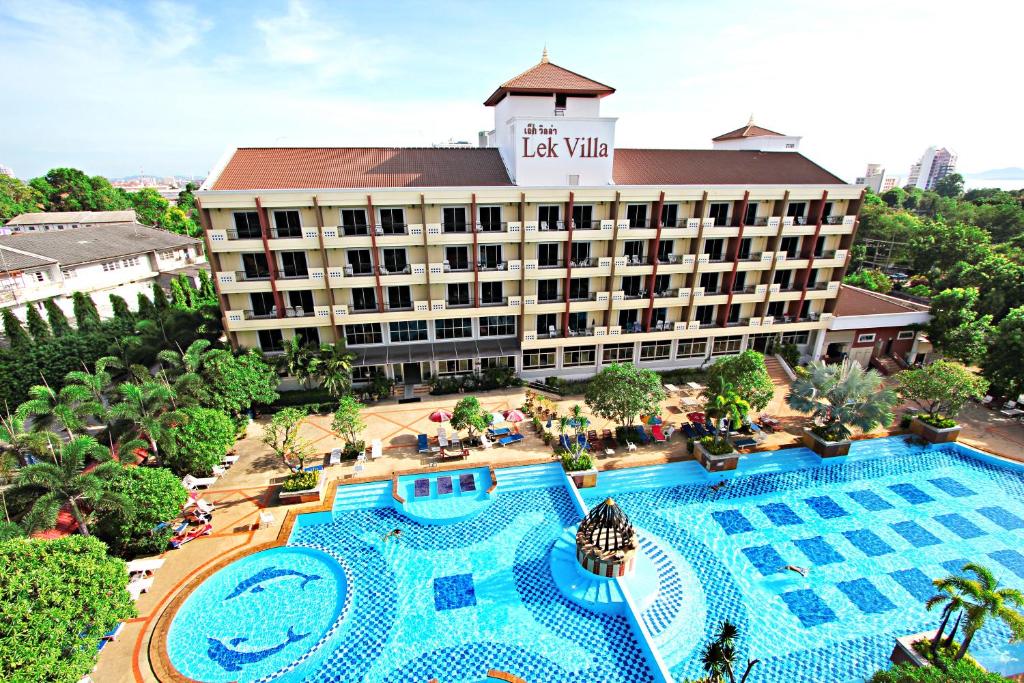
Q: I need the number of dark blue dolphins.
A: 2